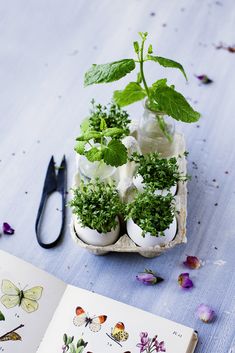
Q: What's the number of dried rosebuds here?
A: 6